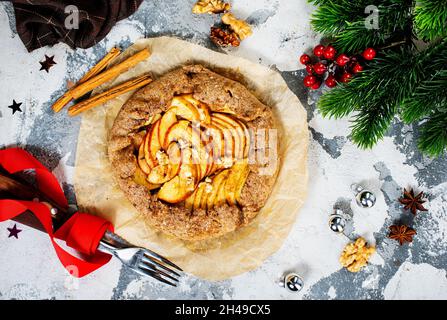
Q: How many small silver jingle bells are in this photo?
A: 3